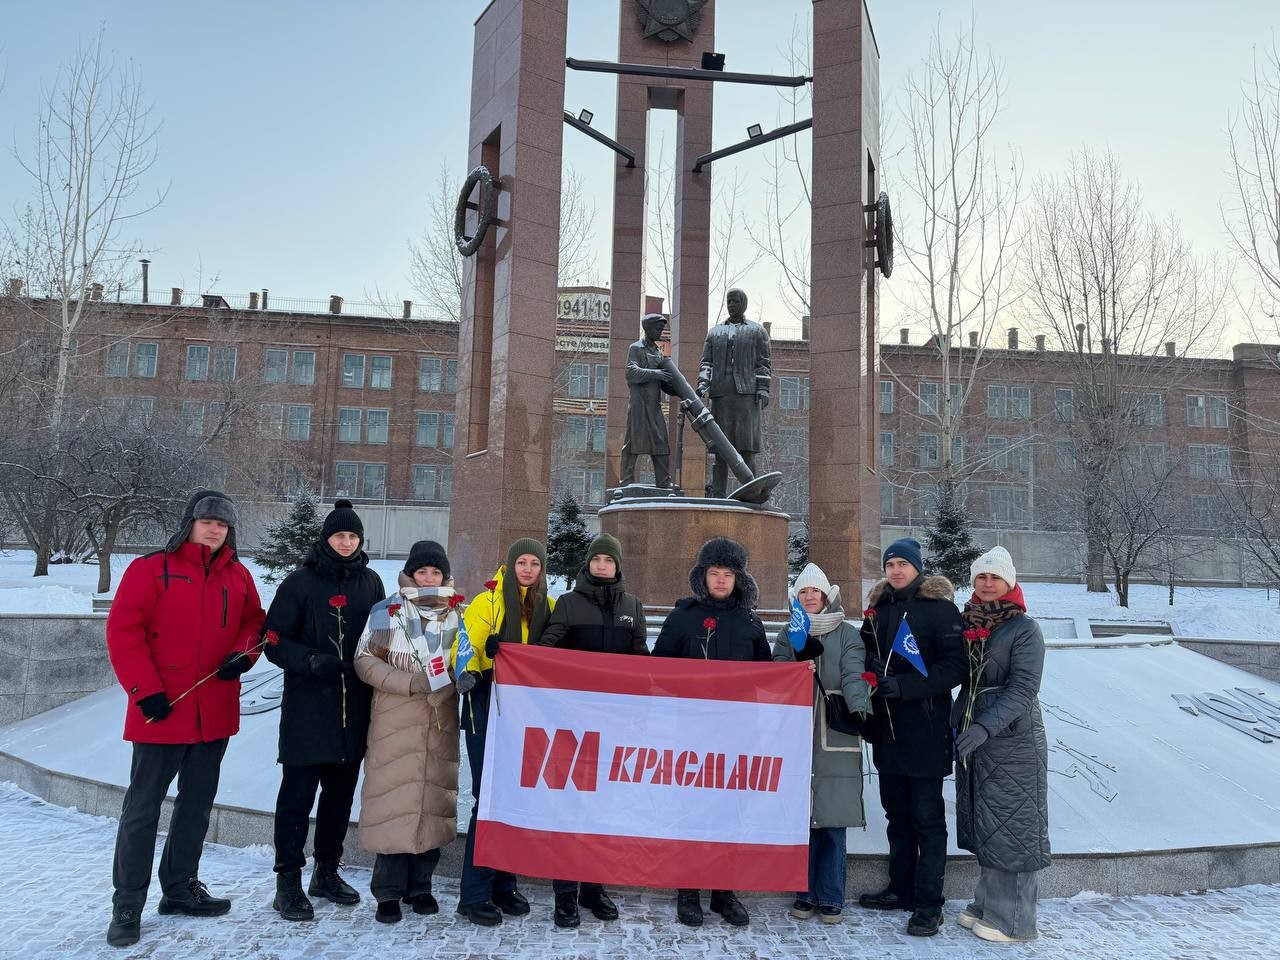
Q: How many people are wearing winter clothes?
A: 9